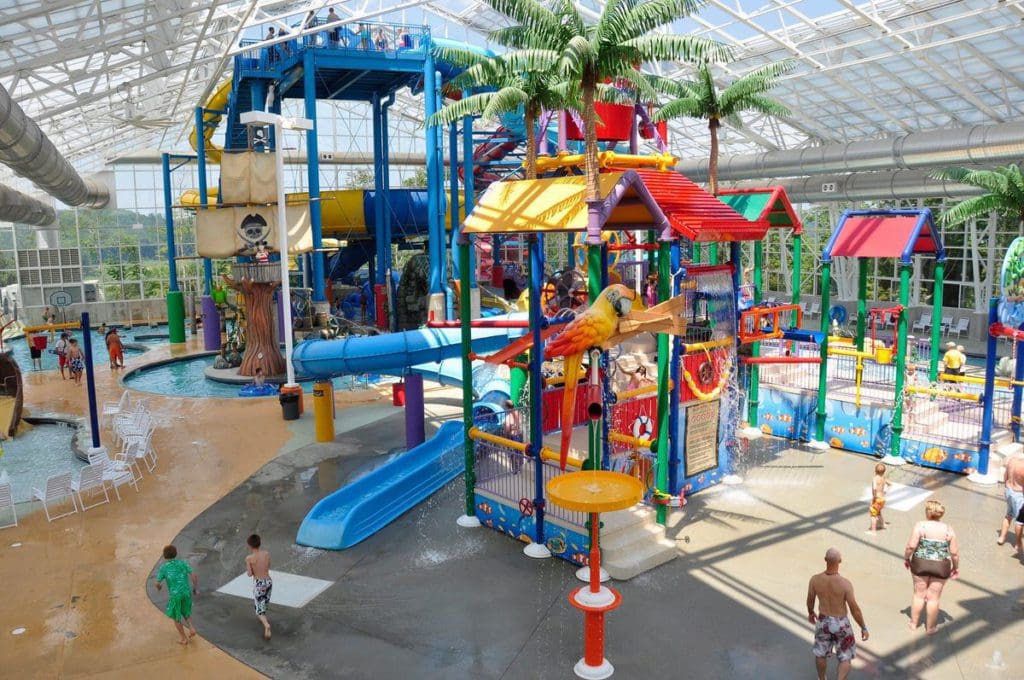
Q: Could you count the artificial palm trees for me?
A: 4